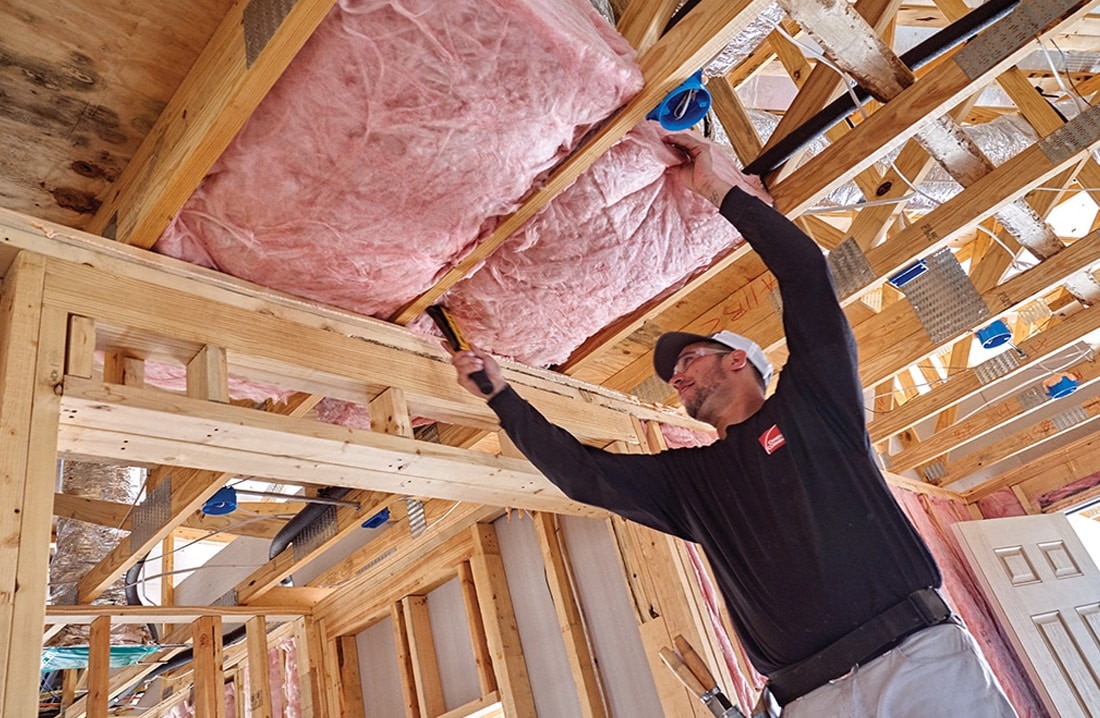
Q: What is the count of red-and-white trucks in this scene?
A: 0